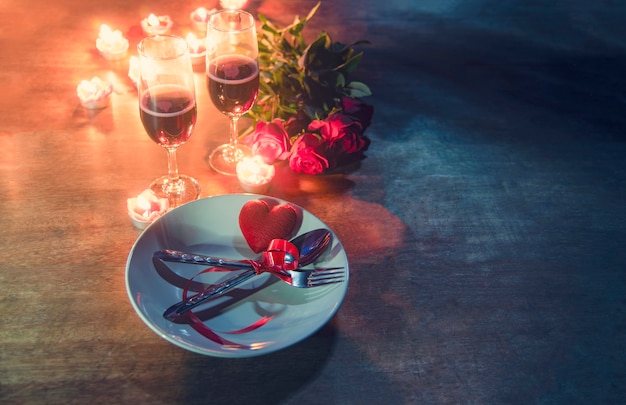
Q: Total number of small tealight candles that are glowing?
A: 9